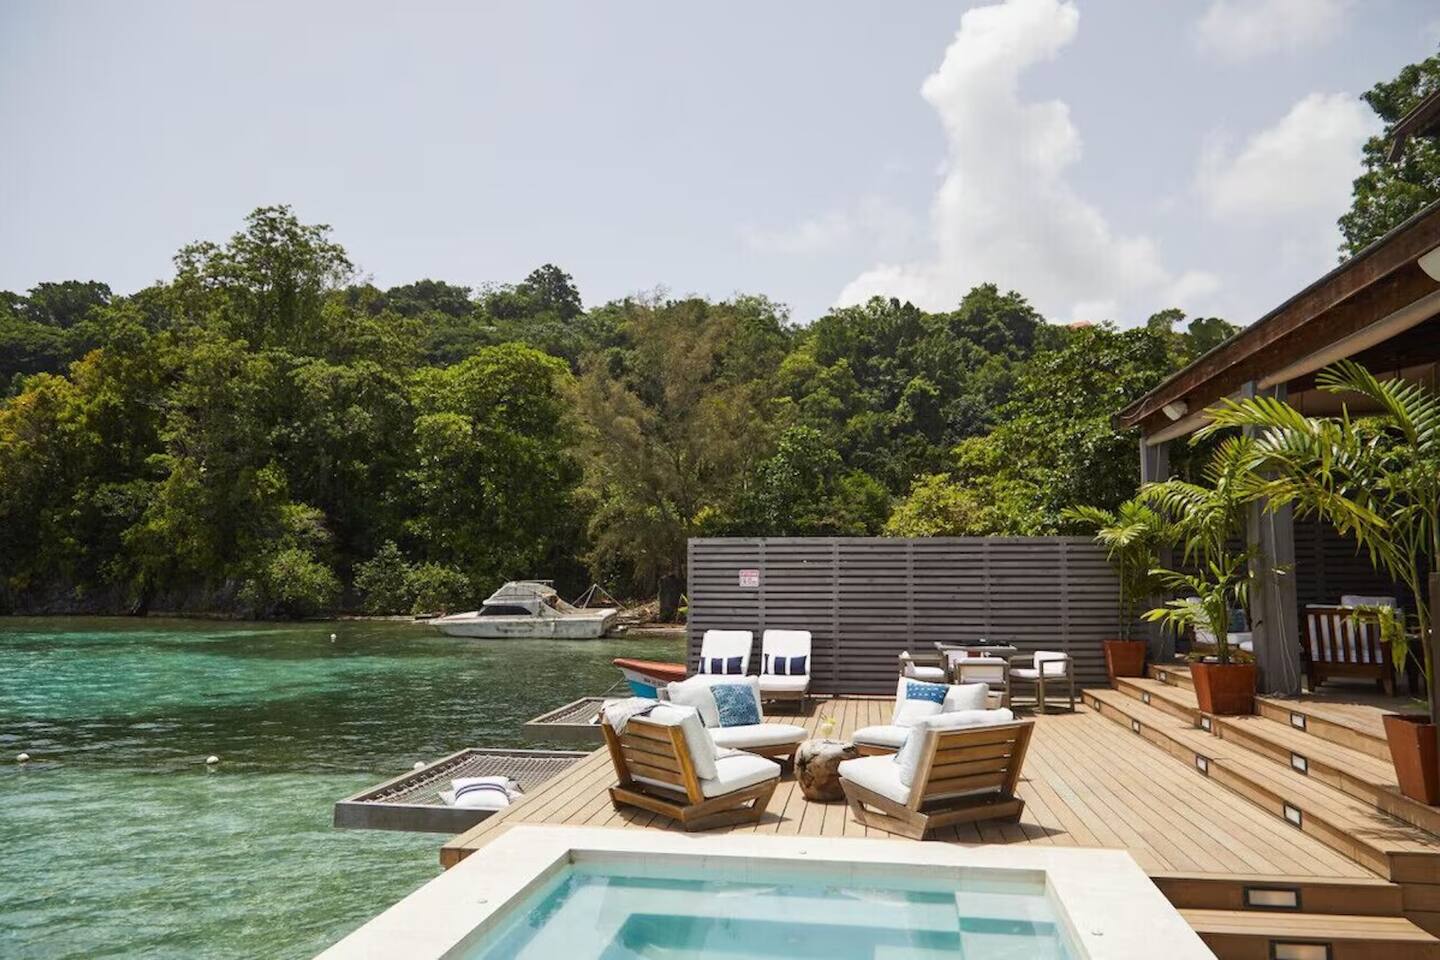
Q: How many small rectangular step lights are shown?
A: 11